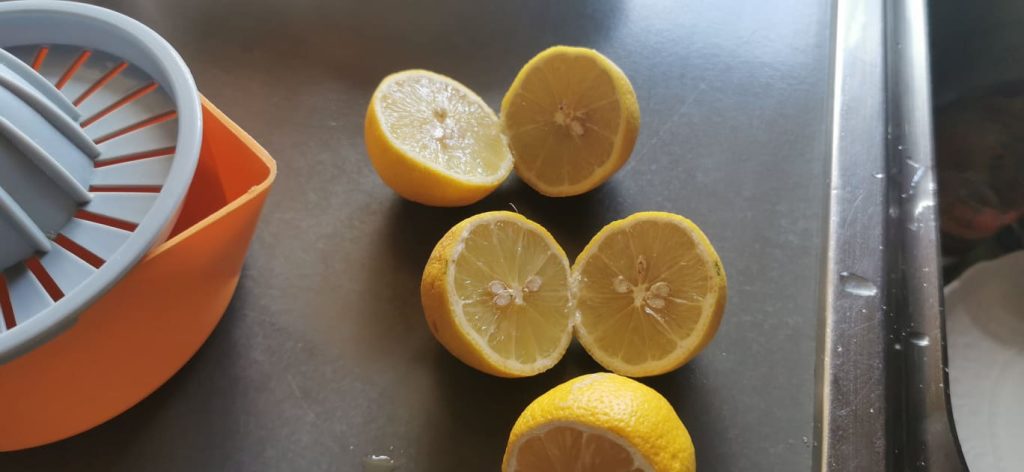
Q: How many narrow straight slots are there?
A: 11